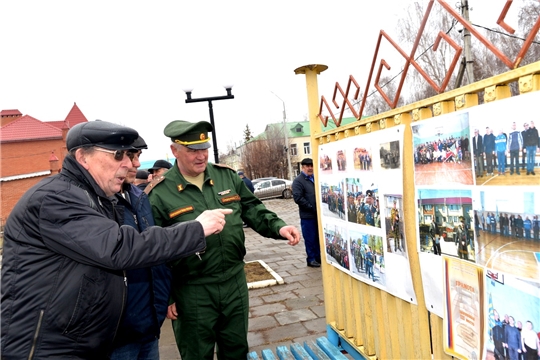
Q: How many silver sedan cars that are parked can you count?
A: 1